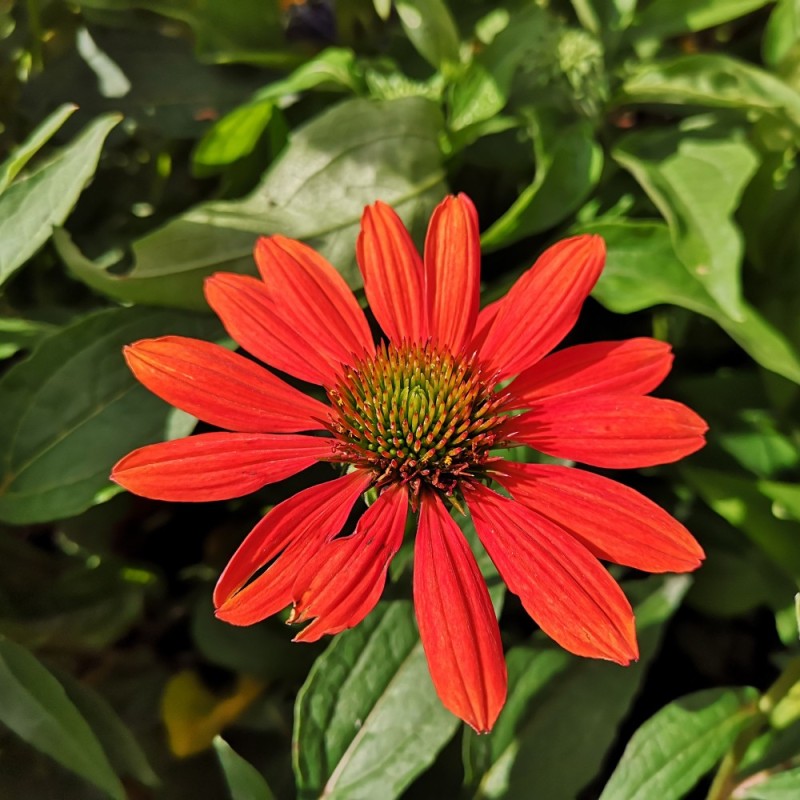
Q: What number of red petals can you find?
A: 15